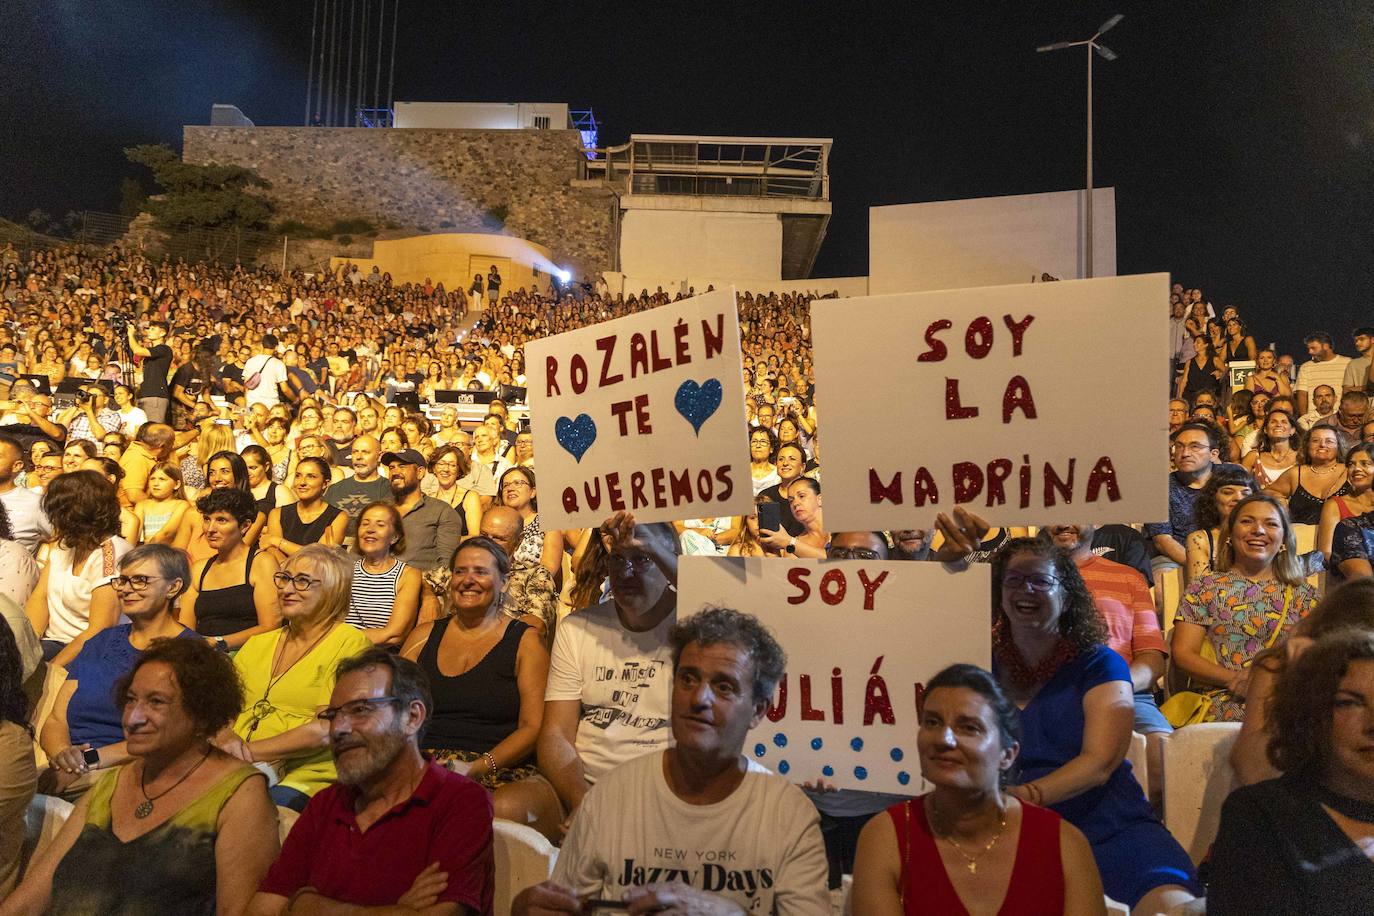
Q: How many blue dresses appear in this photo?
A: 1